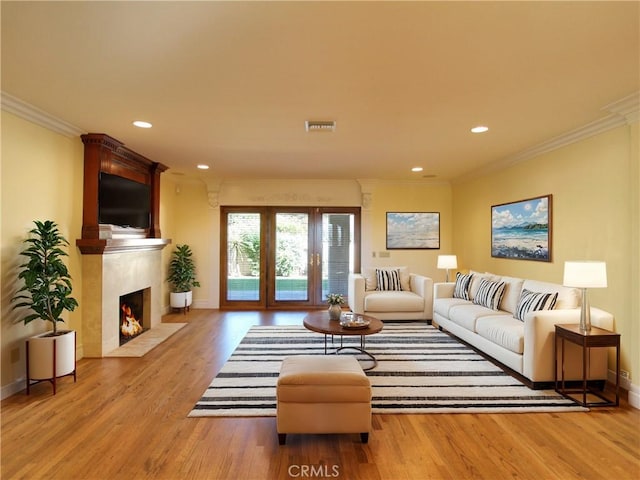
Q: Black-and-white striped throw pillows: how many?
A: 4